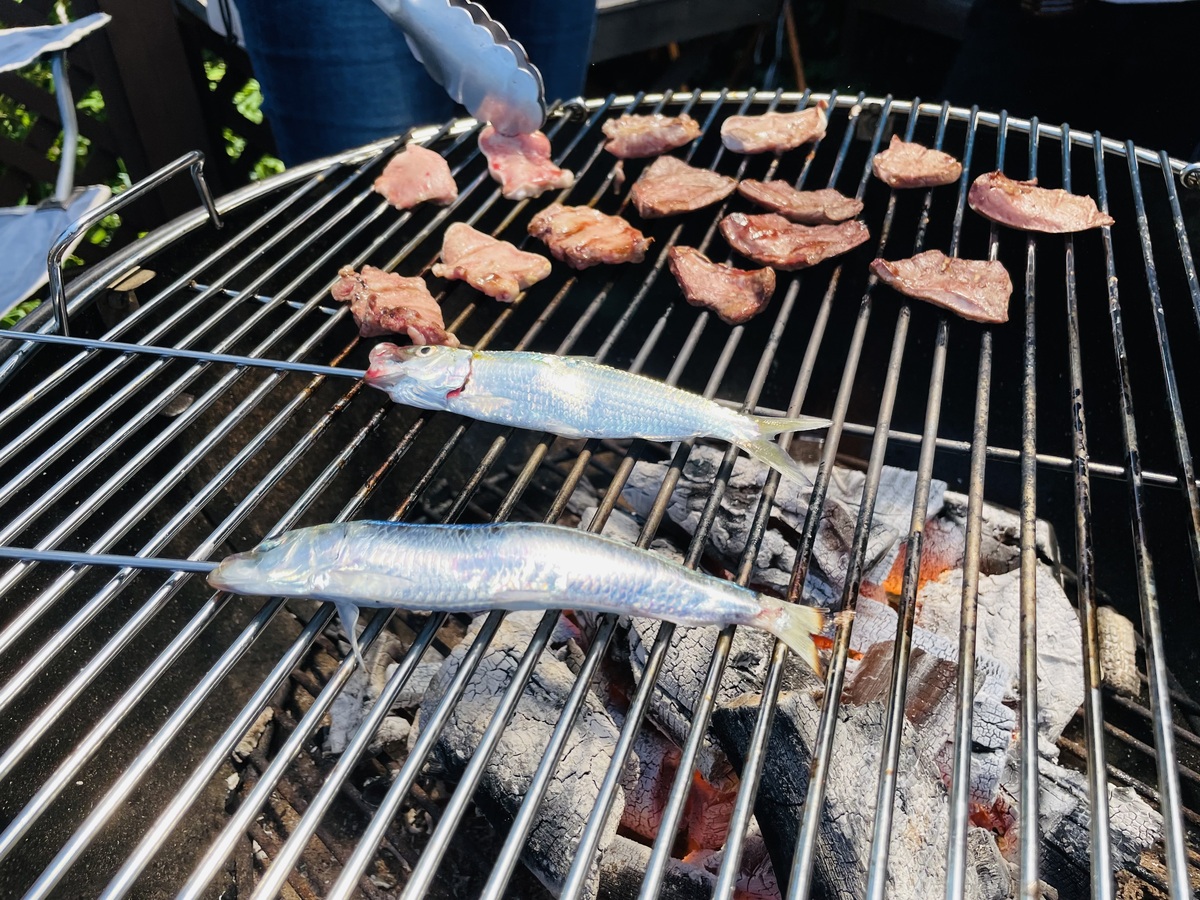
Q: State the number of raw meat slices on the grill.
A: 14